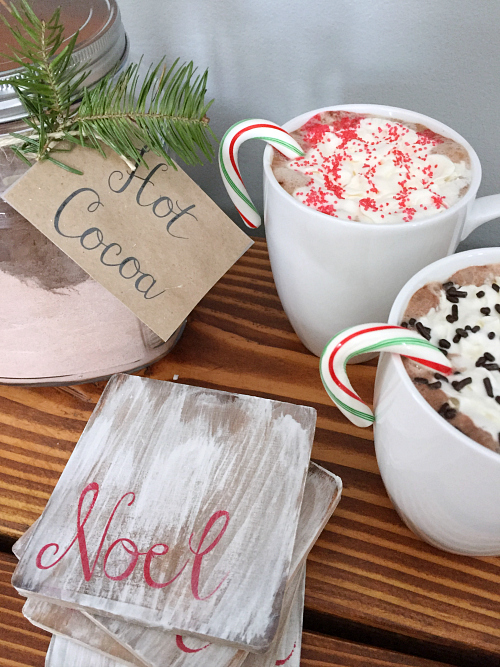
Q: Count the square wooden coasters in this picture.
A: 4